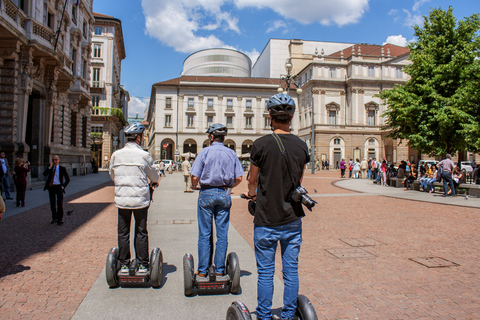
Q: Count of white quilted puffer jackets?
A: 1